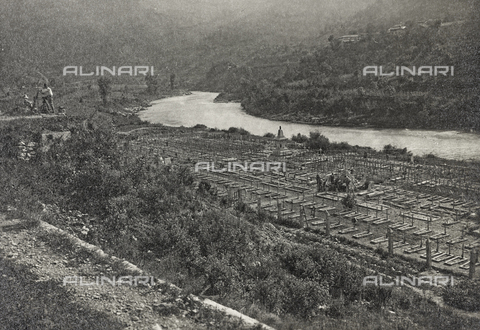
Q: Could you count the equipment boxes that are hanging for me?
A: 0